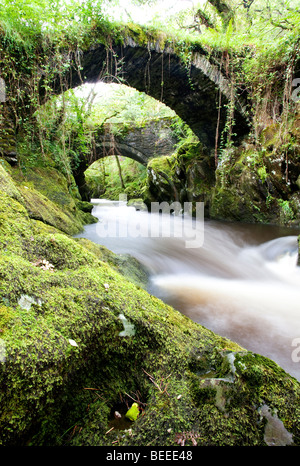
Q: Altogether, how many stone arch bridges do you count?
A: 2